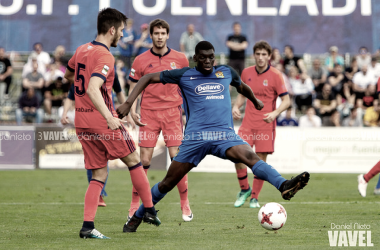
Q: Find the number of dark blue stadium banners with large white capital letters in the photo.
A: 1